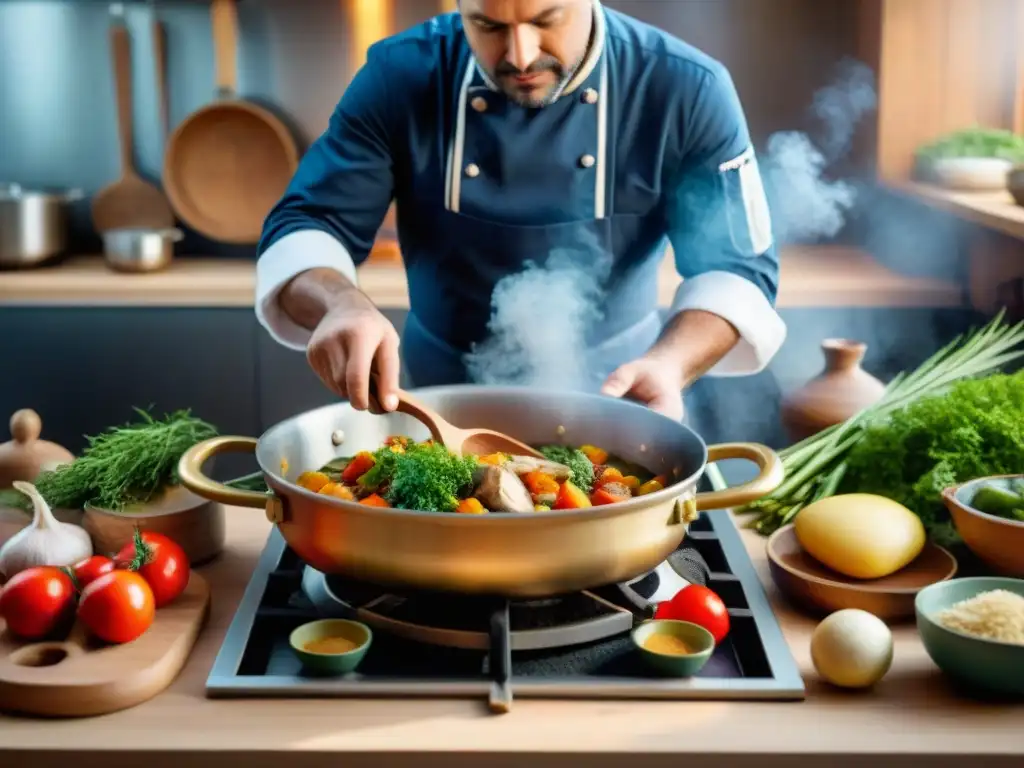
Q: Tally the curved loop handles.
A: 2